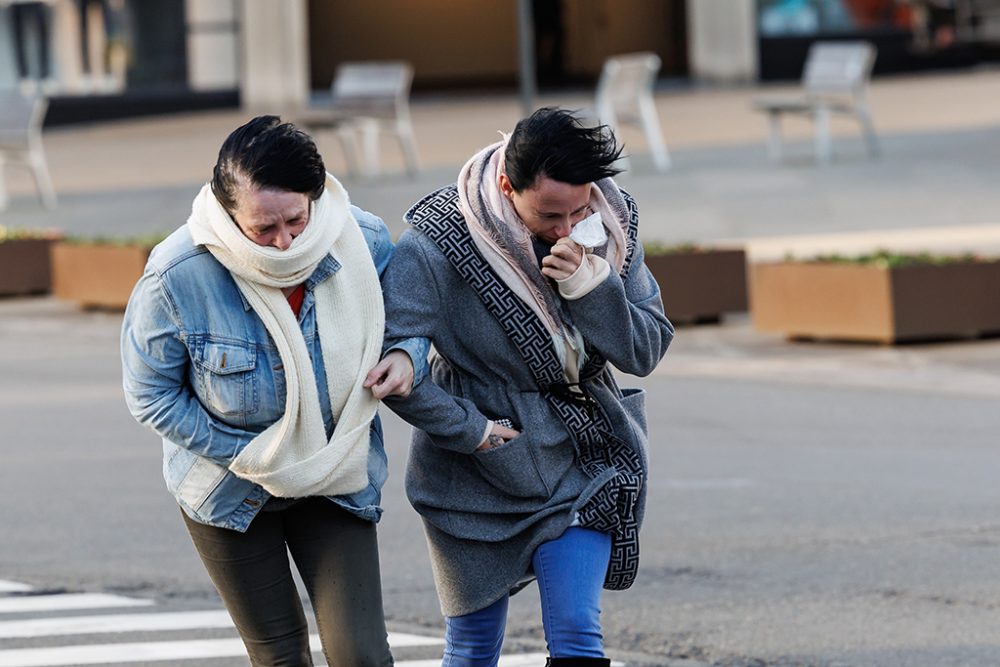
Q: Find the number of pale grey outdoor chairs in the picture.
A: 4